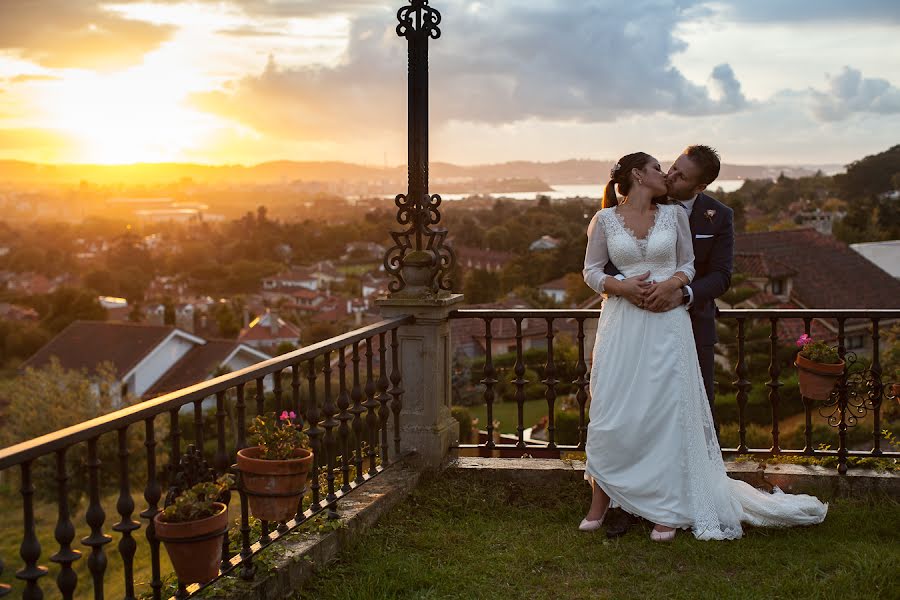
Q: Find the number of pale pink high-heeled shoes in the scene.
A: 2